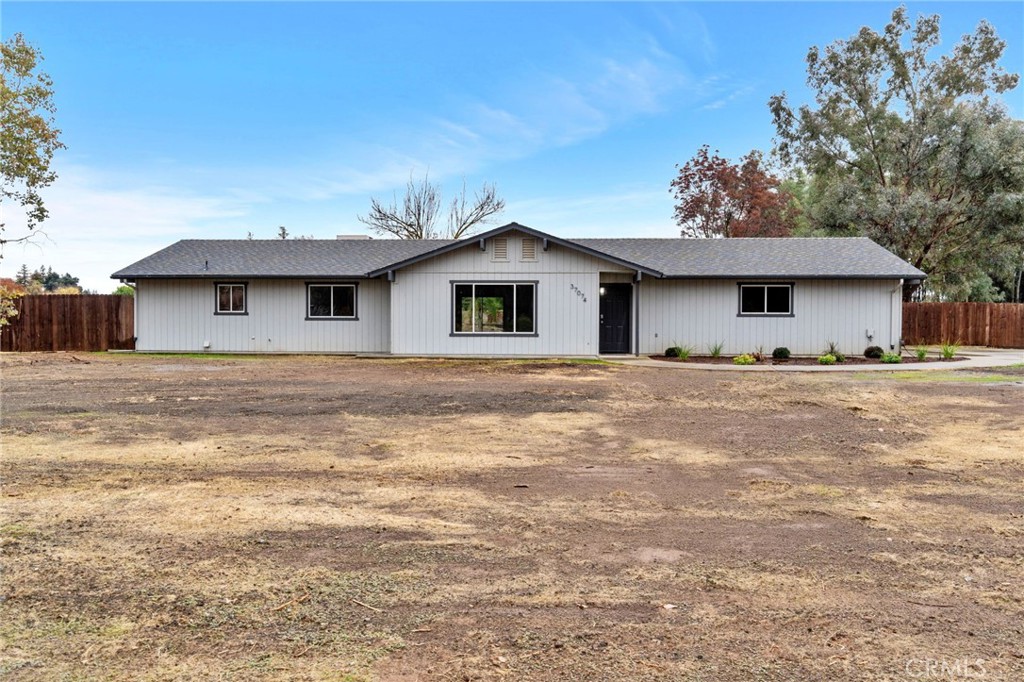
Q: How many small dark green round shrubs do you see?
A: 3